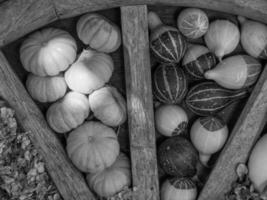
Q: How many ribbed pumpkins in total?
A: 8